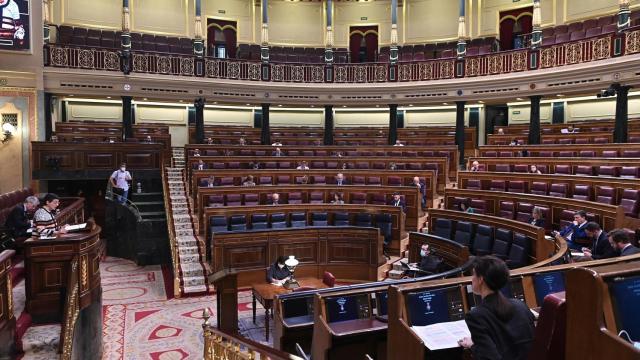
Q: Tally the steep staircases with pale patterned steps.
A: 1